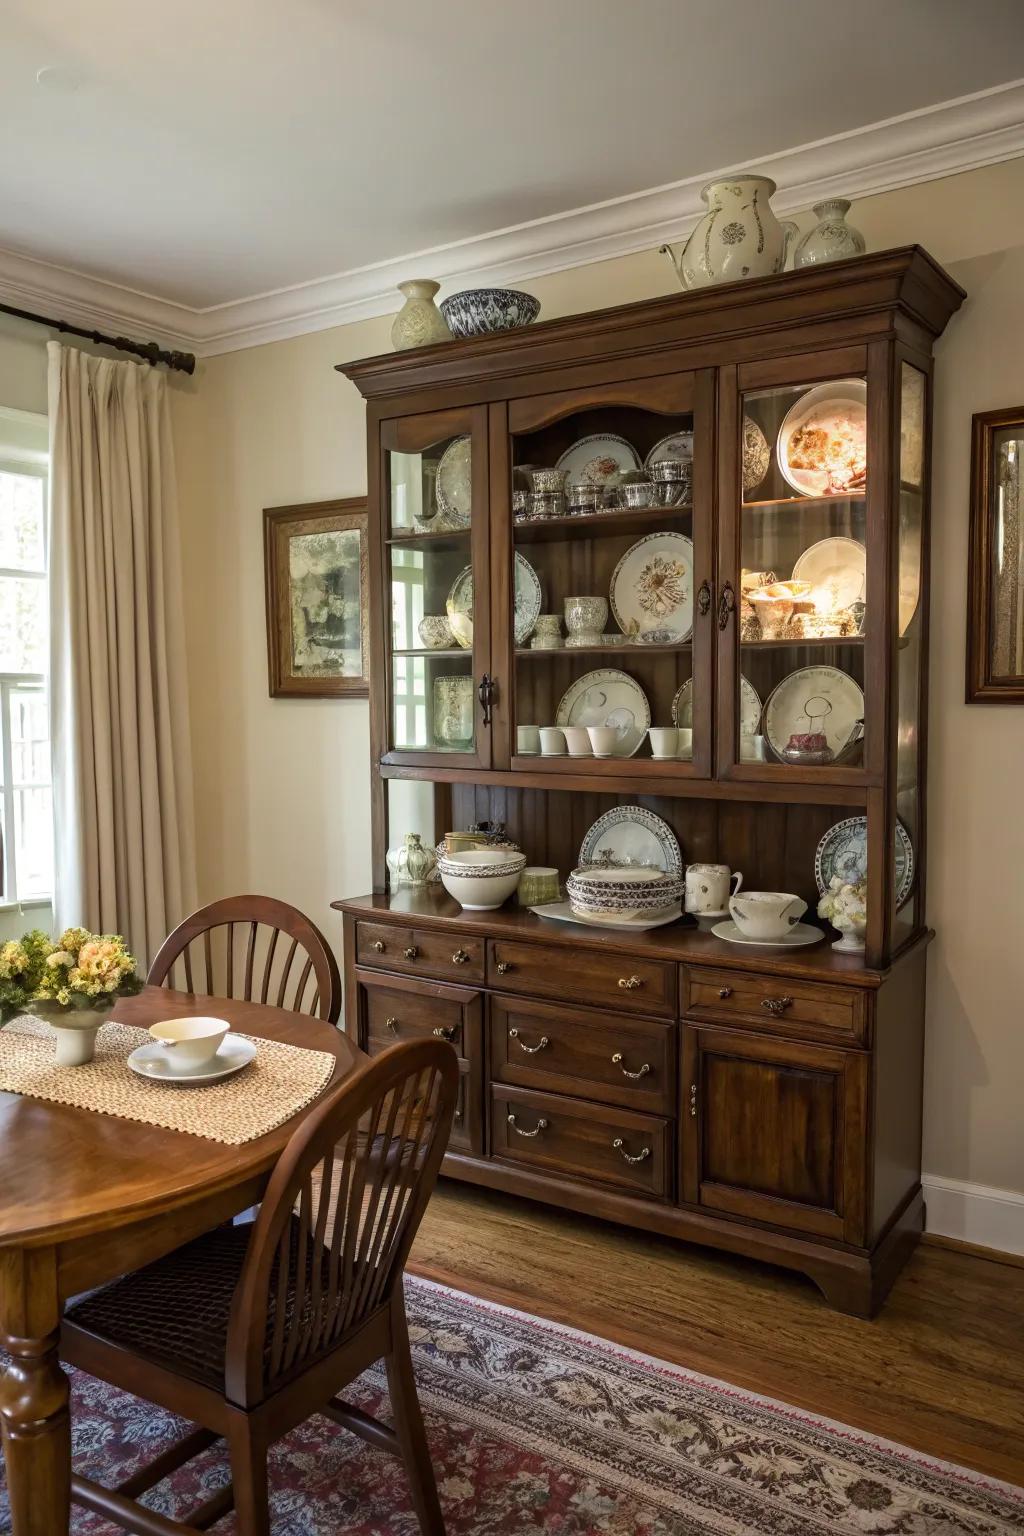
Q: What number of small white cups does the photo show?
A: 6